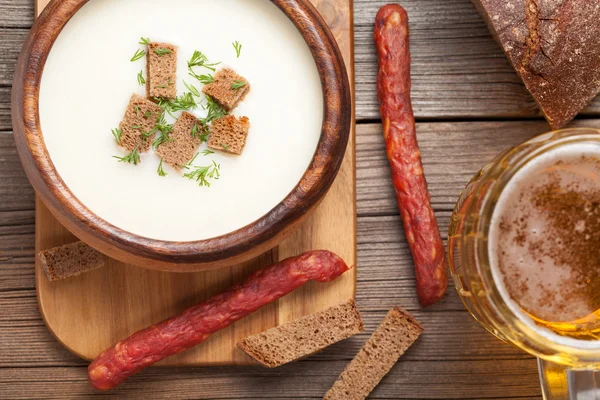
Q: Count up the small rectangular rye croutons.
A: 5